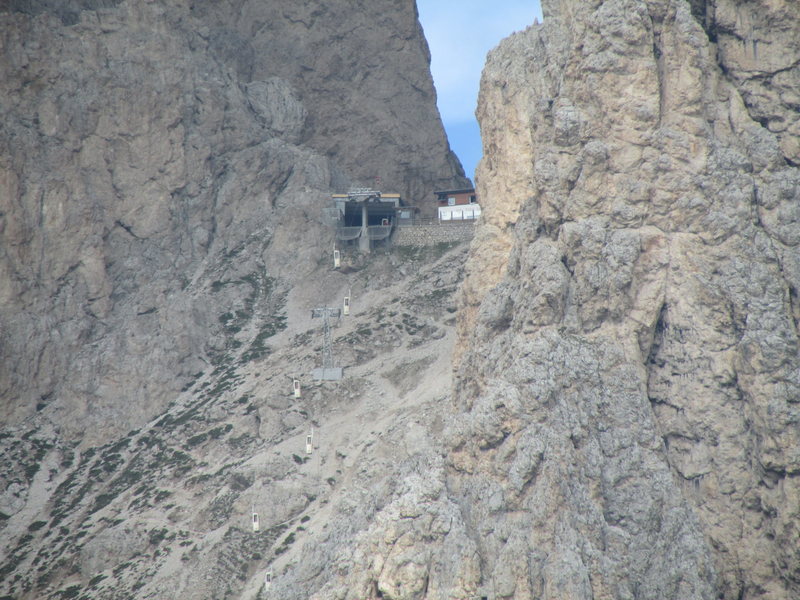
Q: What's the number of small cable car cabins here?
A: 6